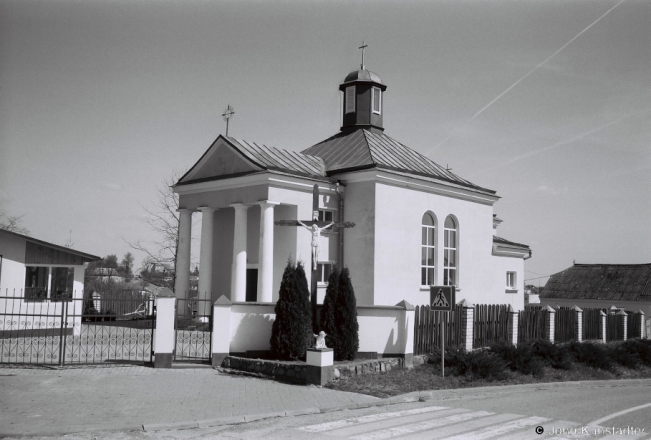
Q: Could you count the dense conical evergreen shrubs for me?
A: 4